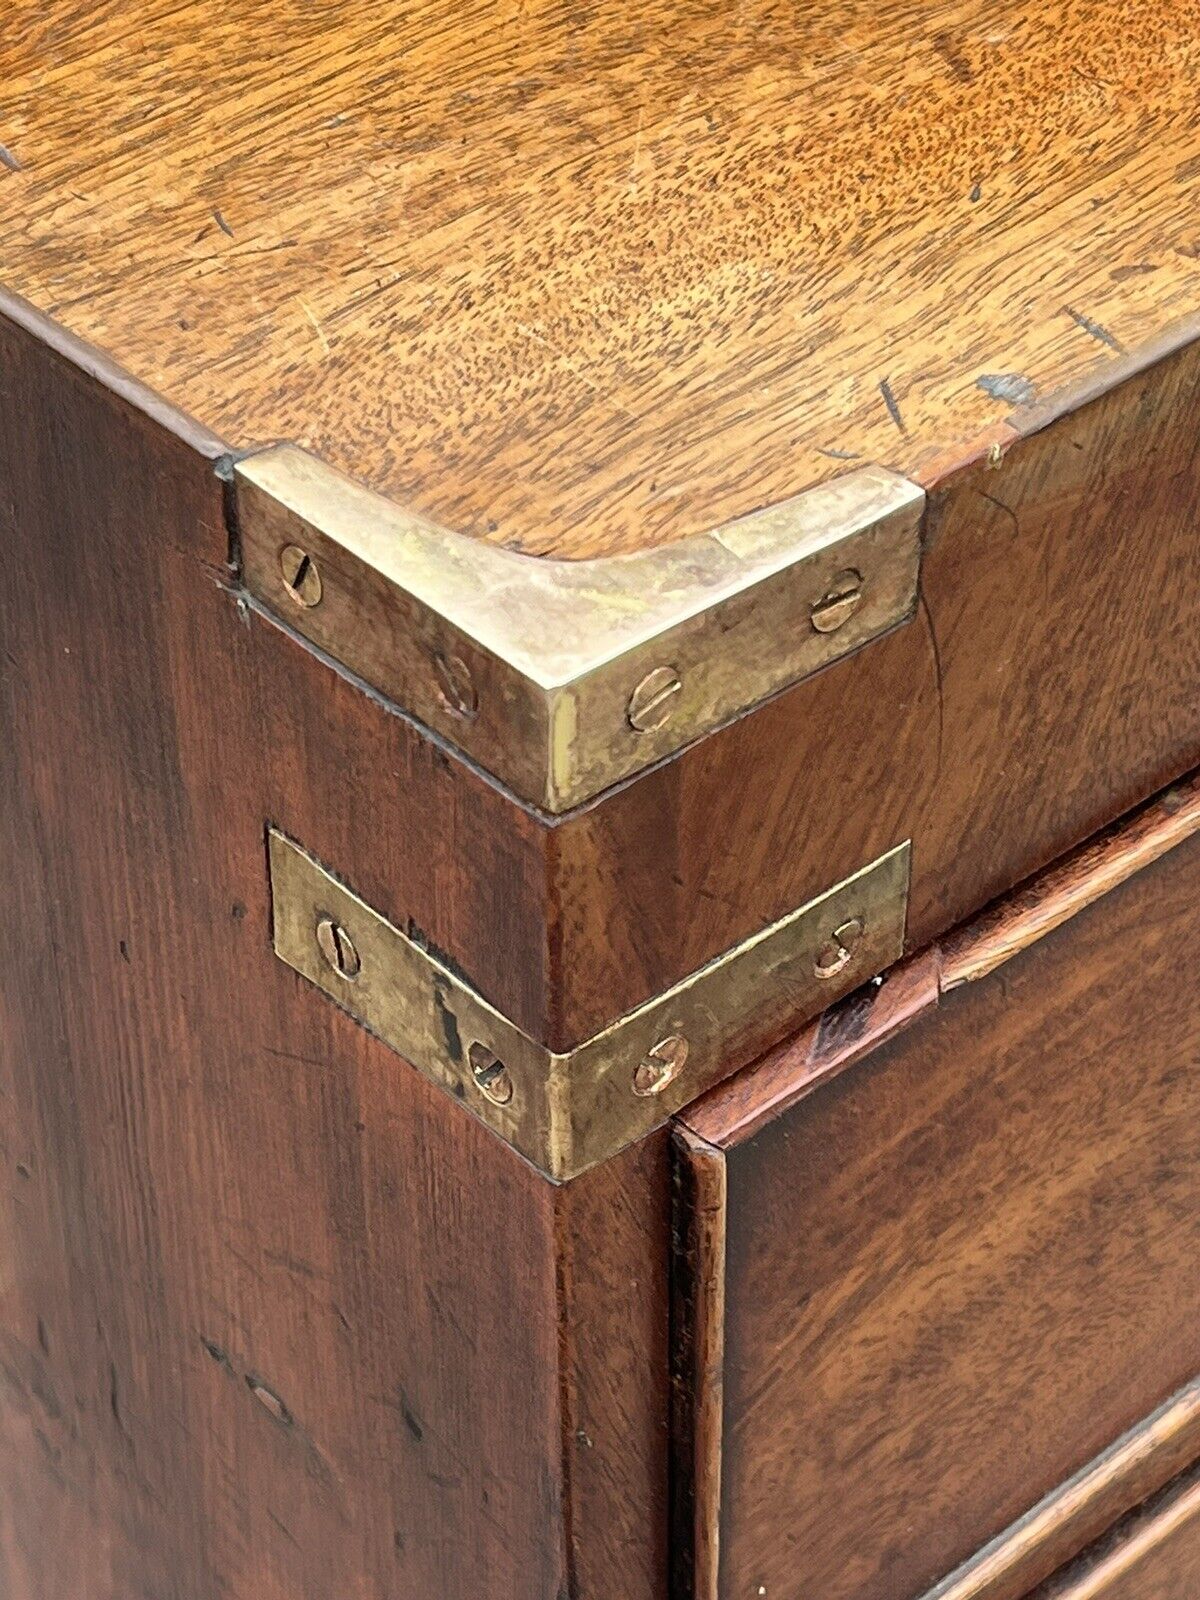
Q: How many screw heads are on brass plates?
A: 8